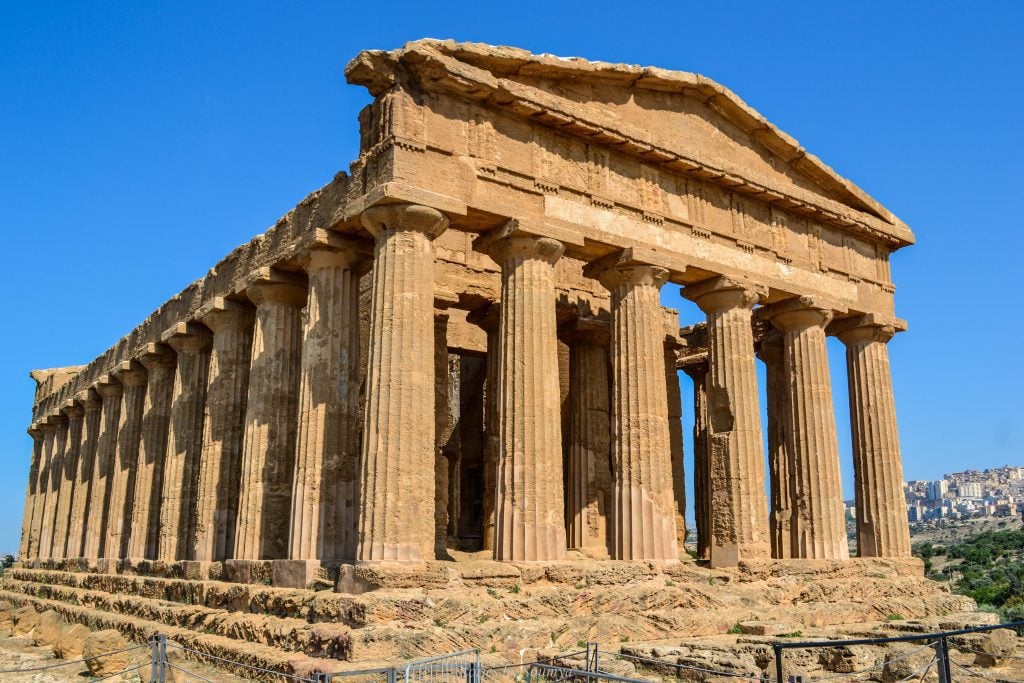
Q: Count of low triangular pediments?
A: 1